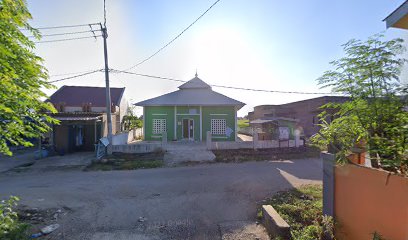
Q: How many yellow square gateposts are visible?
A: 0